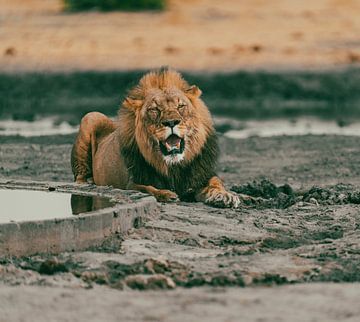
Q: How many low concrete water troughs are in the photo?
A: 1